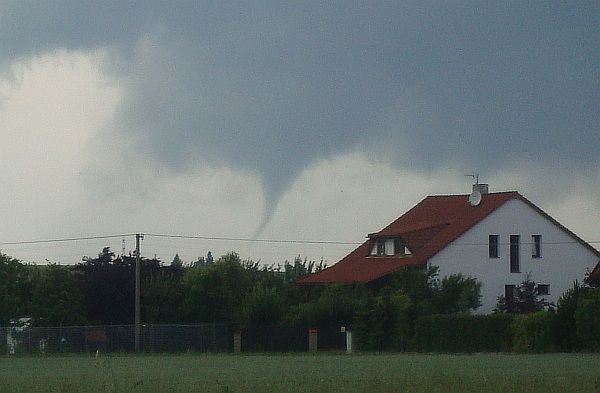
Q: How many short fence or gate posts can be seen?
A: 3